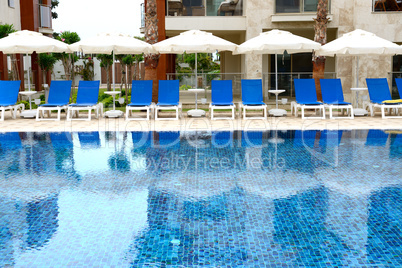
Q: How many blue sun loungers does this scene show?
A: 11